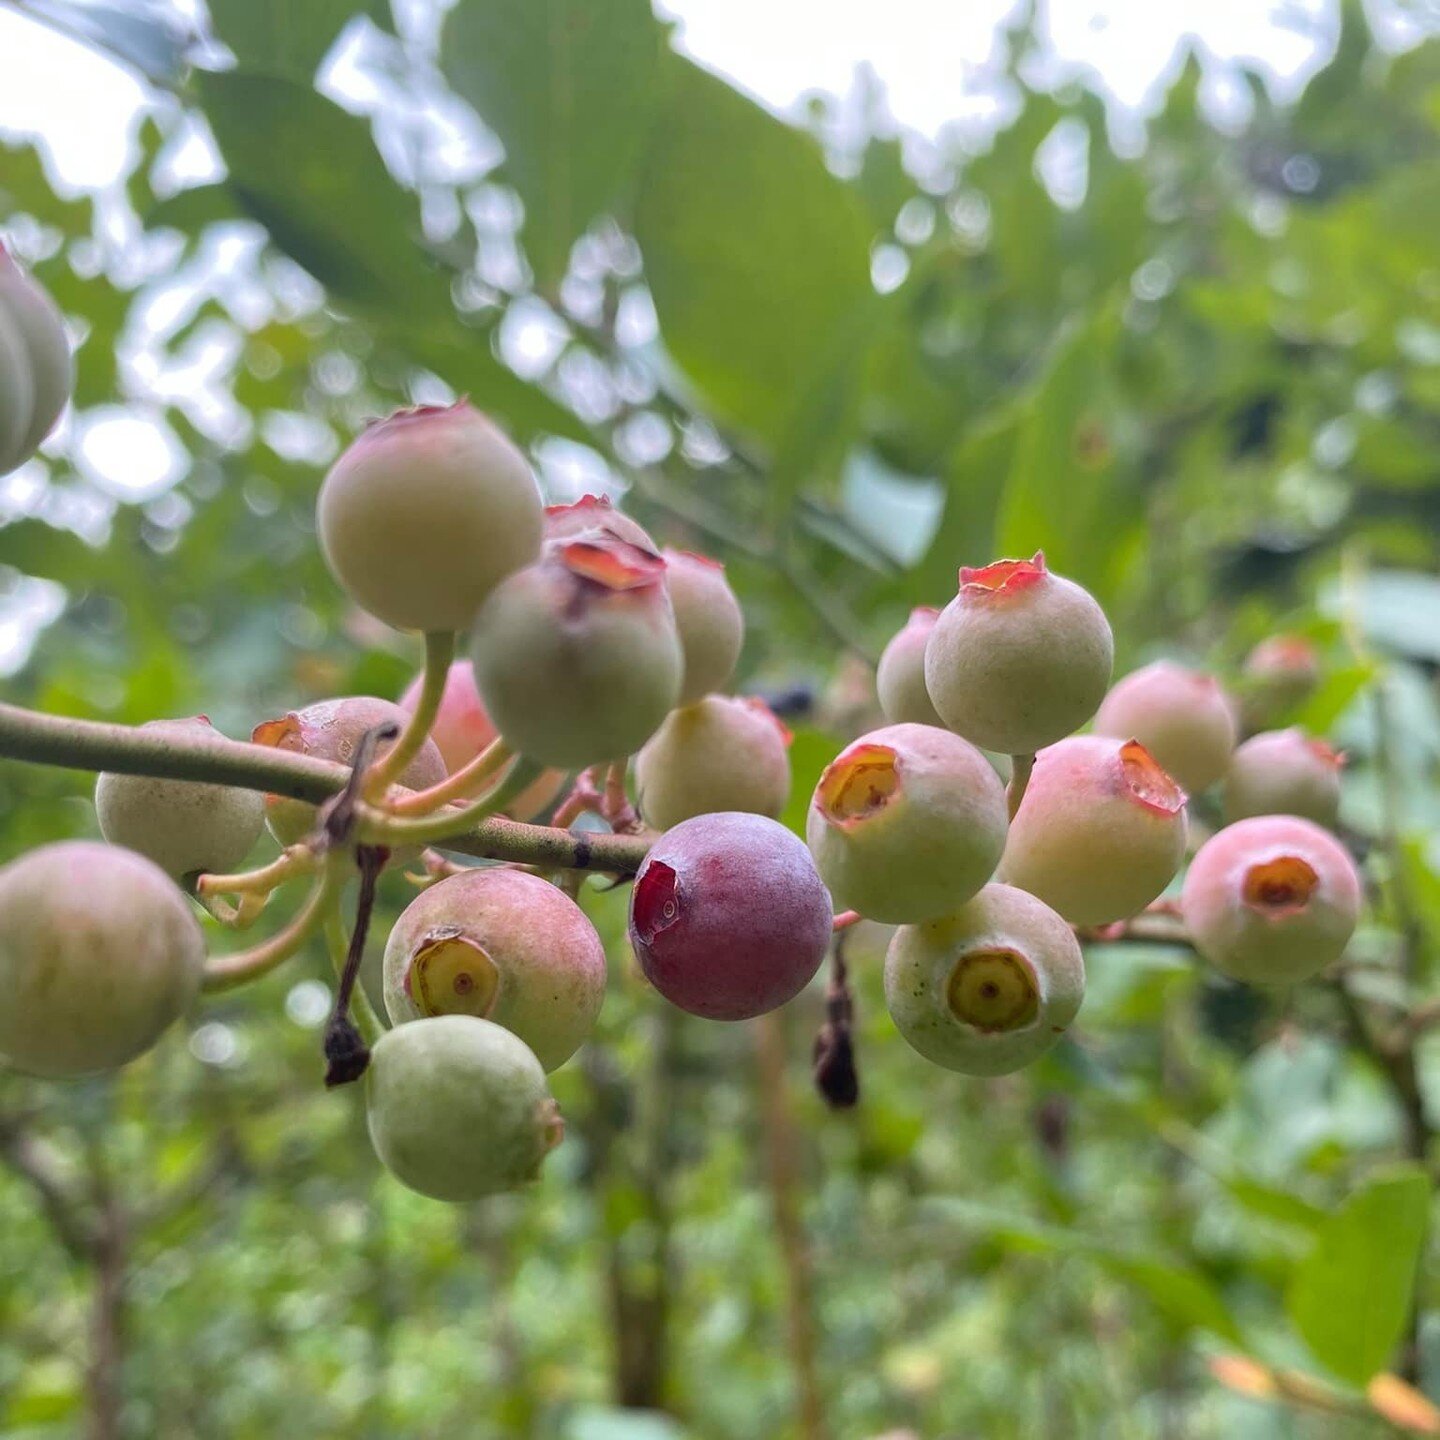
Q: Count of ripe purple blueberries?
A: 1